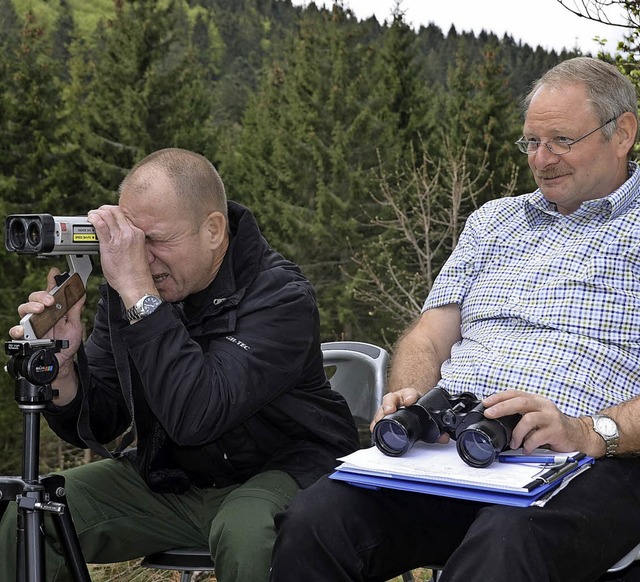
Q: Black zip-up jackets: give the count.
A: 1